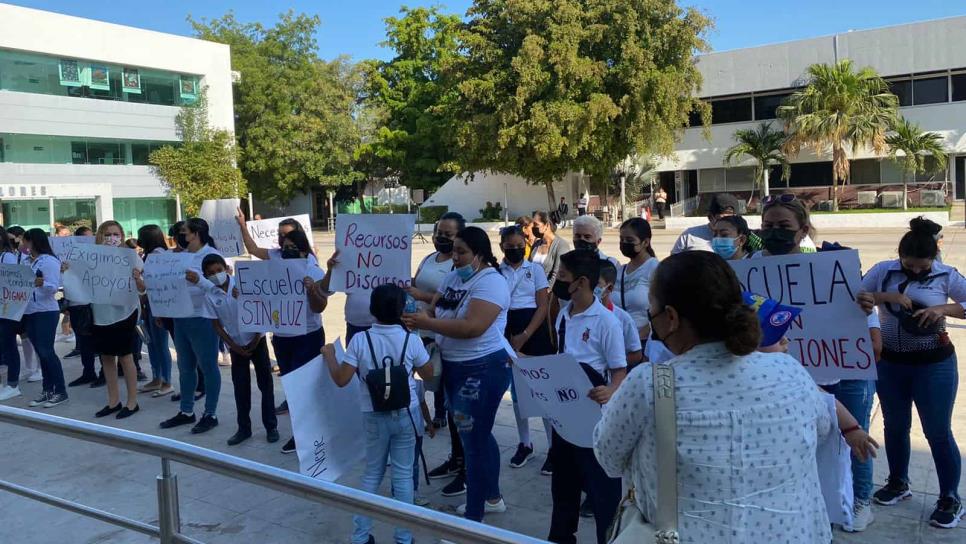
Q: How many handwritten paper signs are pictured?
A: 11